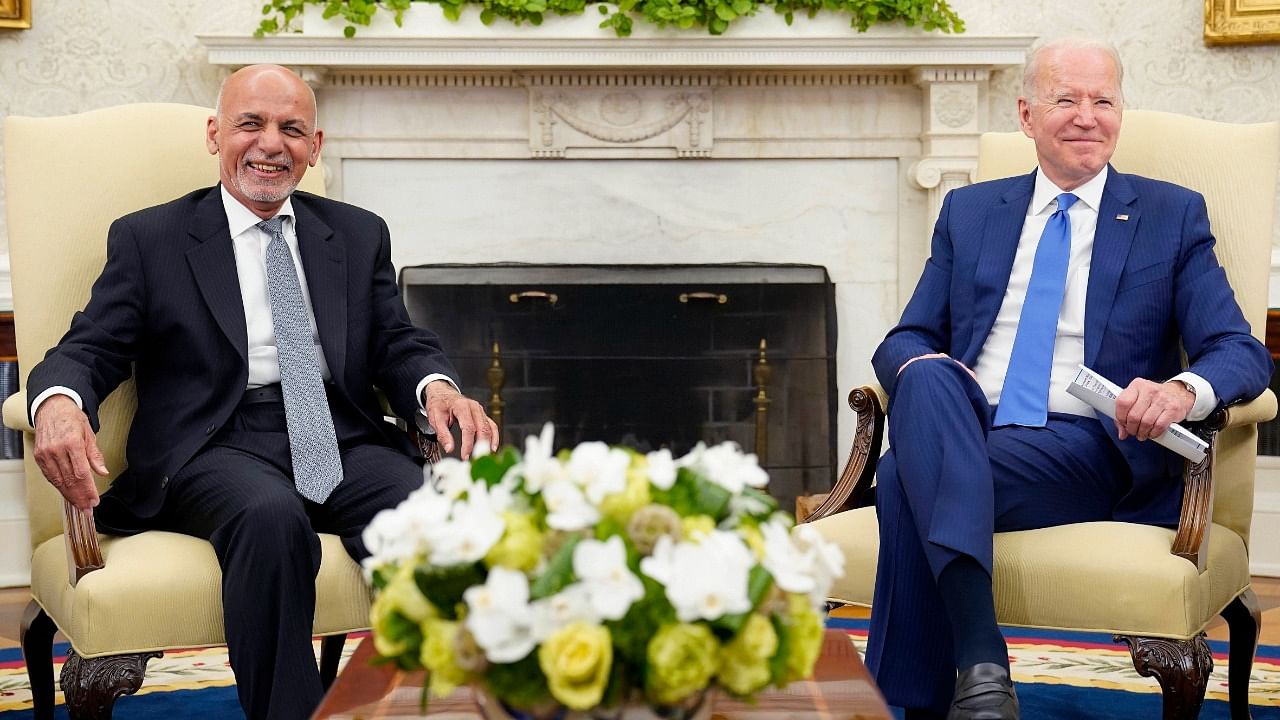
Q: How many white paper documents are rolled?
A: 1